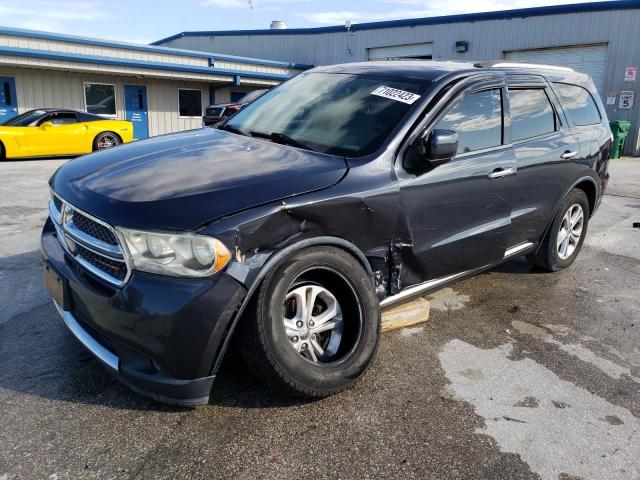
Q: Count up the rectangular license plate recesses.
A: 1